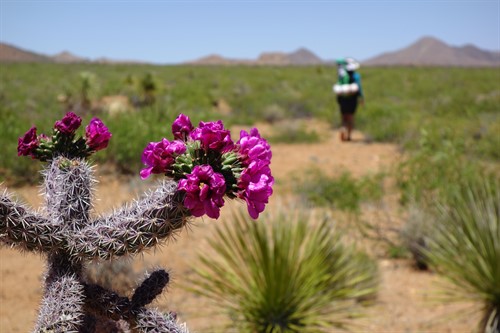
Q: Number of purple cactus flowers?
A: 9